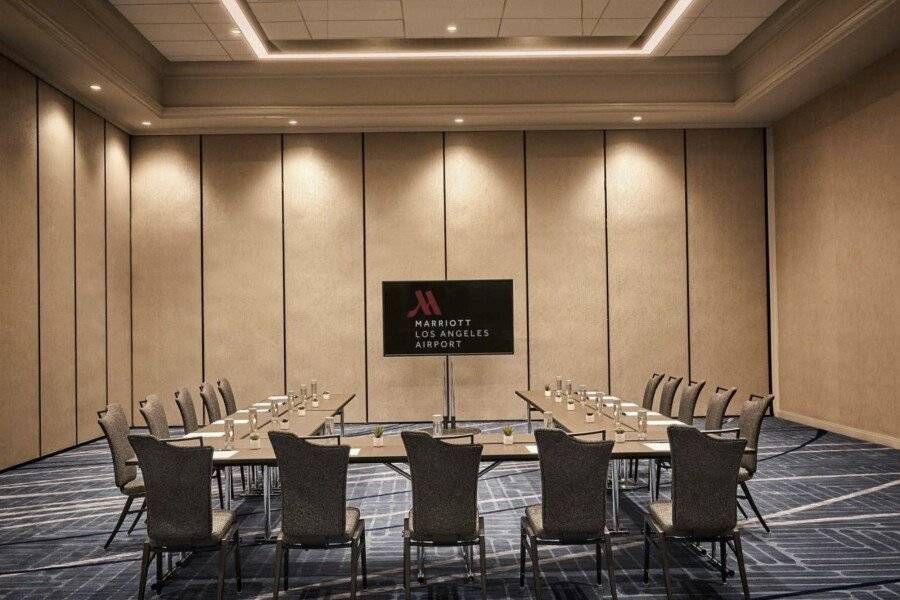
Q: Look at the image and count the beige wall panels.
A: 12